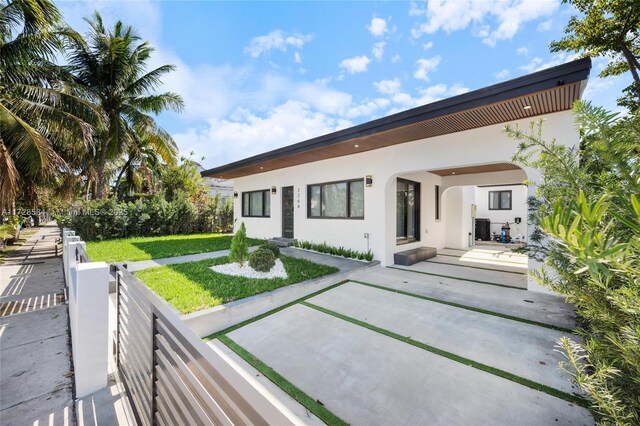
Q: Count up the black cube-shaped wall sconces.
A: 3